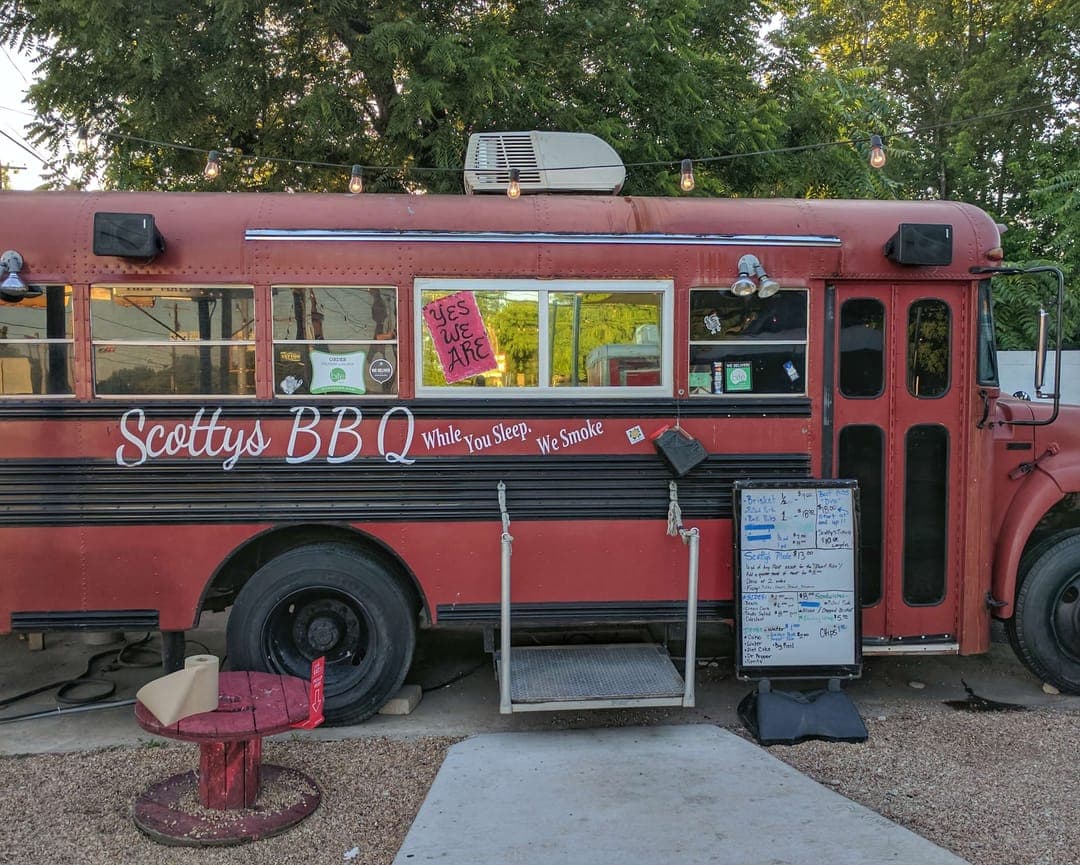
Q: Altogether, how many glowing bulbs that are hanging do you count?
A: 5